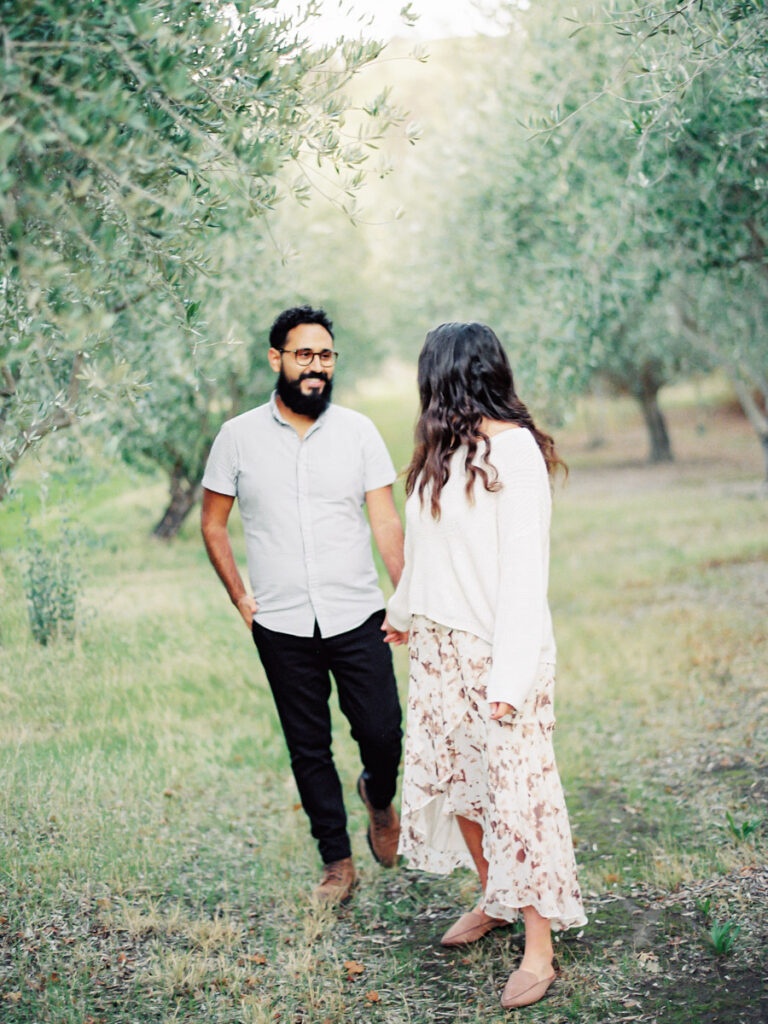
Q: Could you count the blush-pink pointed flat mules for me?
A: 2